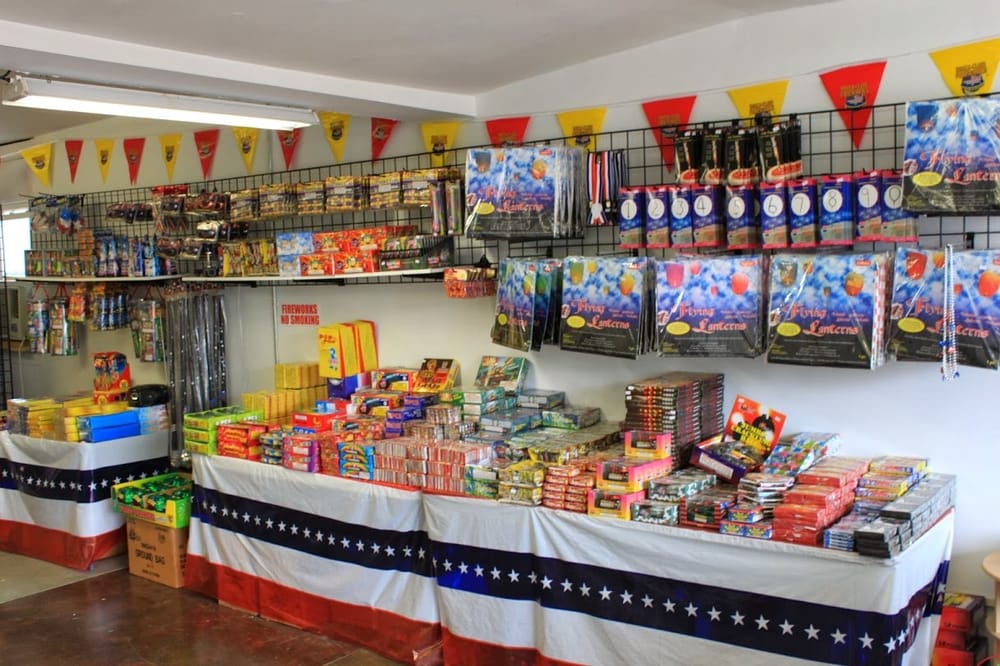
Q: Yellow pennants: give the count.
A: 9